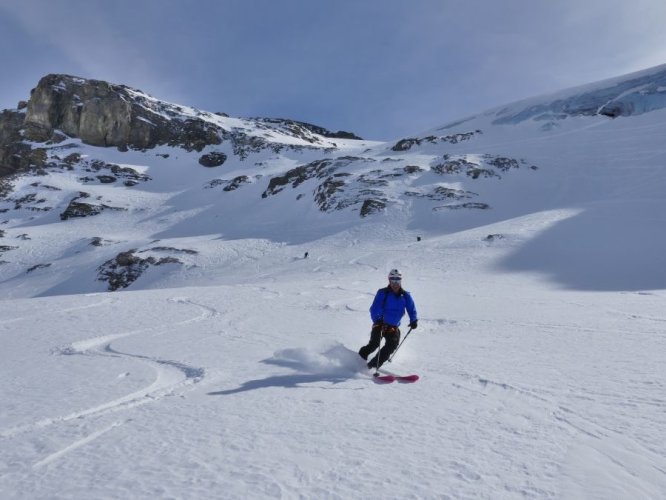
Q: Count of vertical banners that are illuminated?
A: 0